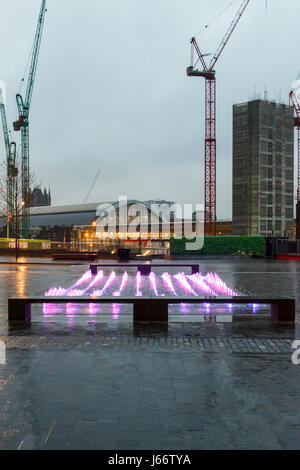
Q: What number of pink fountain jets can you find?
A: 10